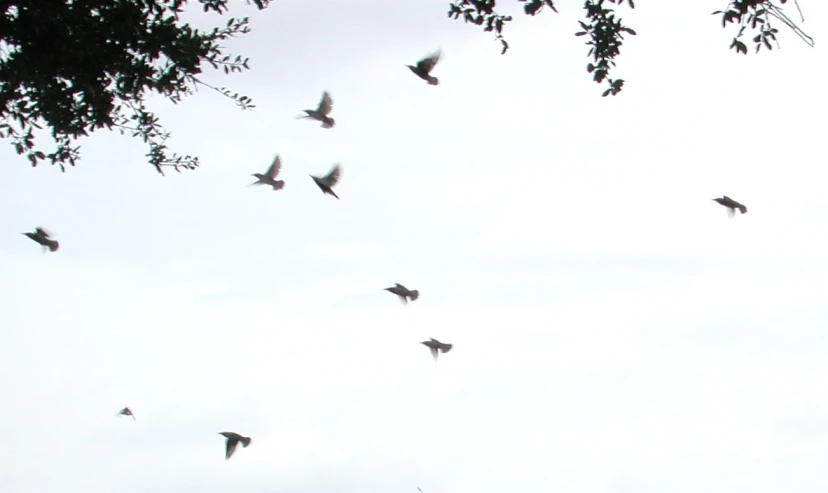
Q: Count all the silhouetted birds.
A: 10